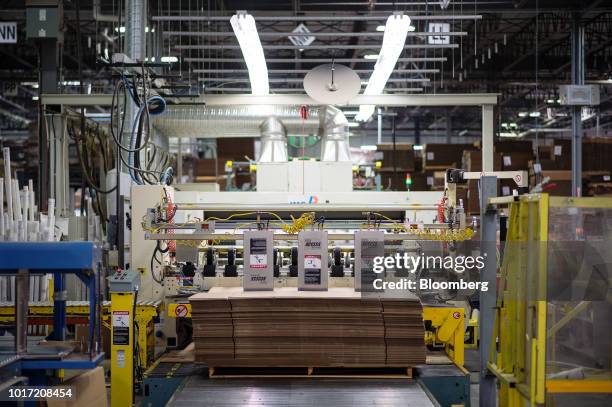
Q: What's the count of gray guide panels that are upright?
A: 3